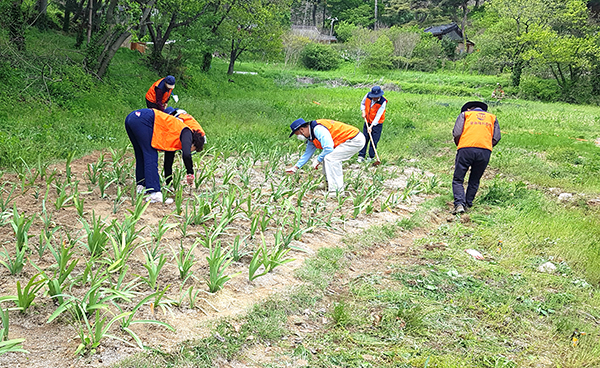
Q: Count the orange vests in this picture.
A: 6